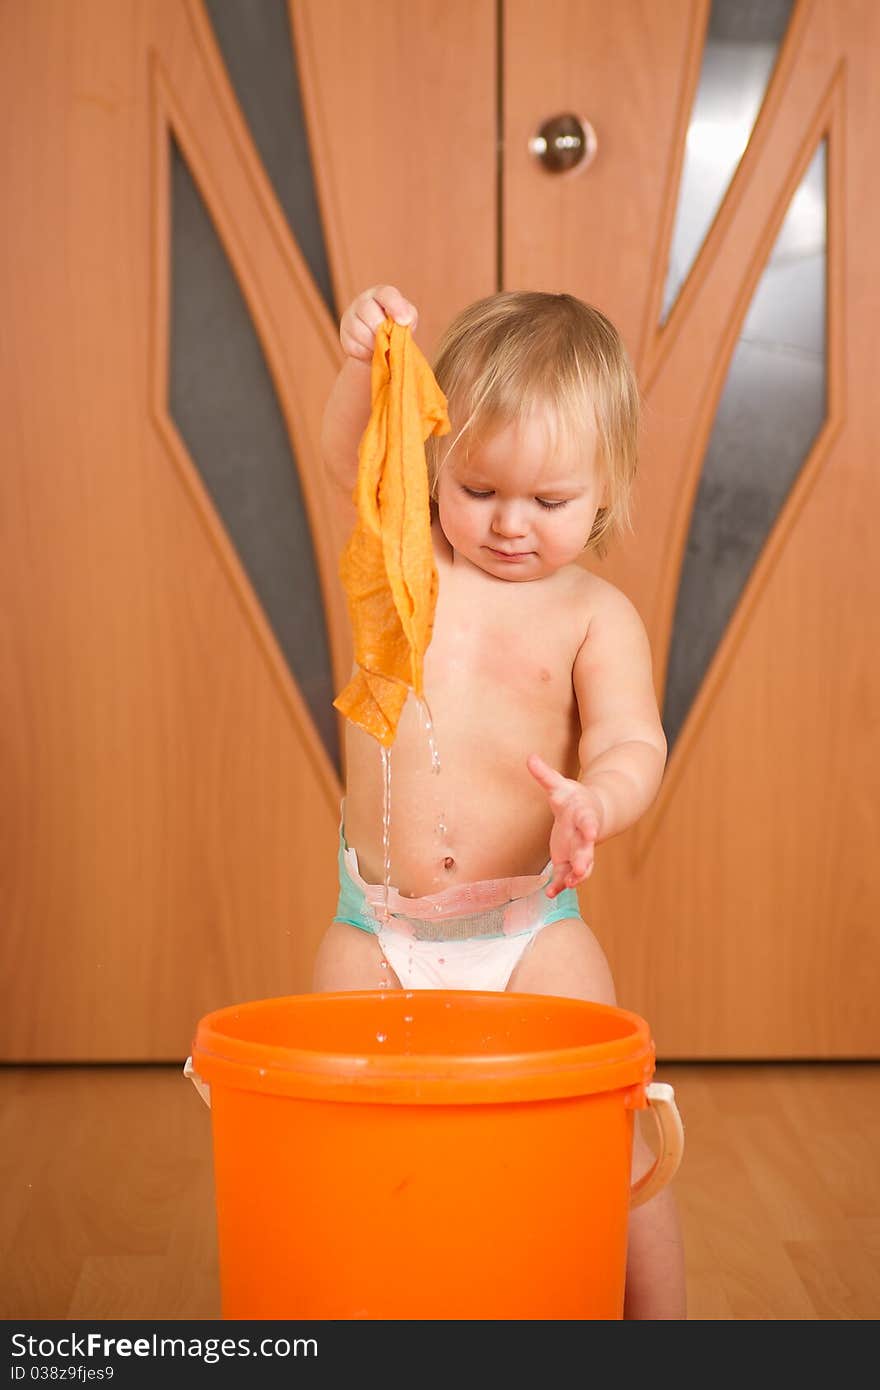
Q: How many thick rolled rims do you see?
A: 1